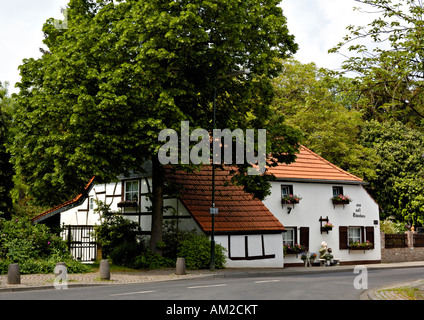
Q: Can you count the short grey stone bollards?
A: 4